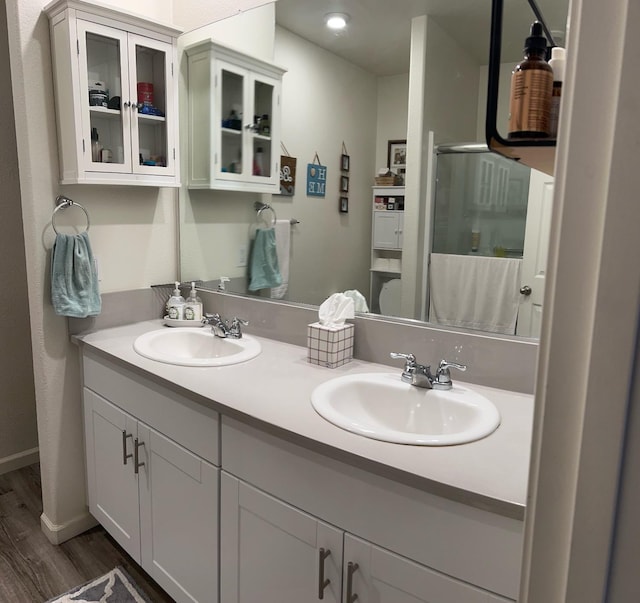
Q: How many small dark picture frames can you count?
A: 3